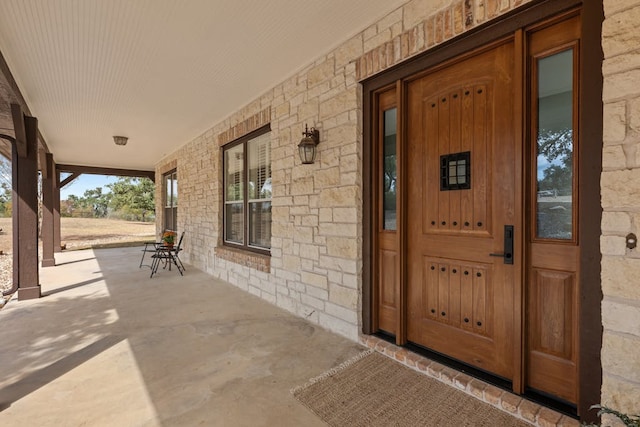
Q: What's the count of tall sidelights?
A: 2